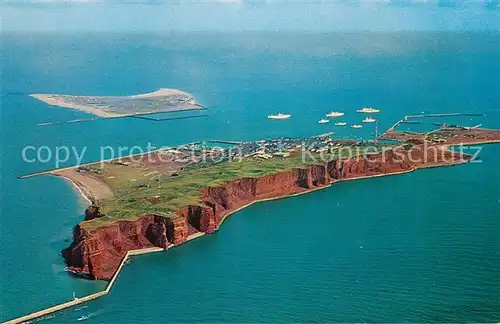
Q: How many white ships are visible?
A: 7